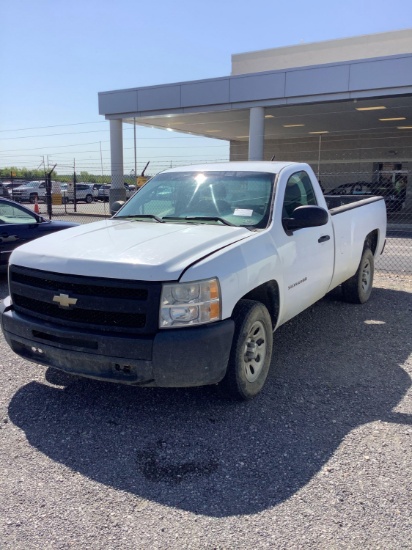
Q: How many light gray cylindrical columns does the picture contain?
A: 2